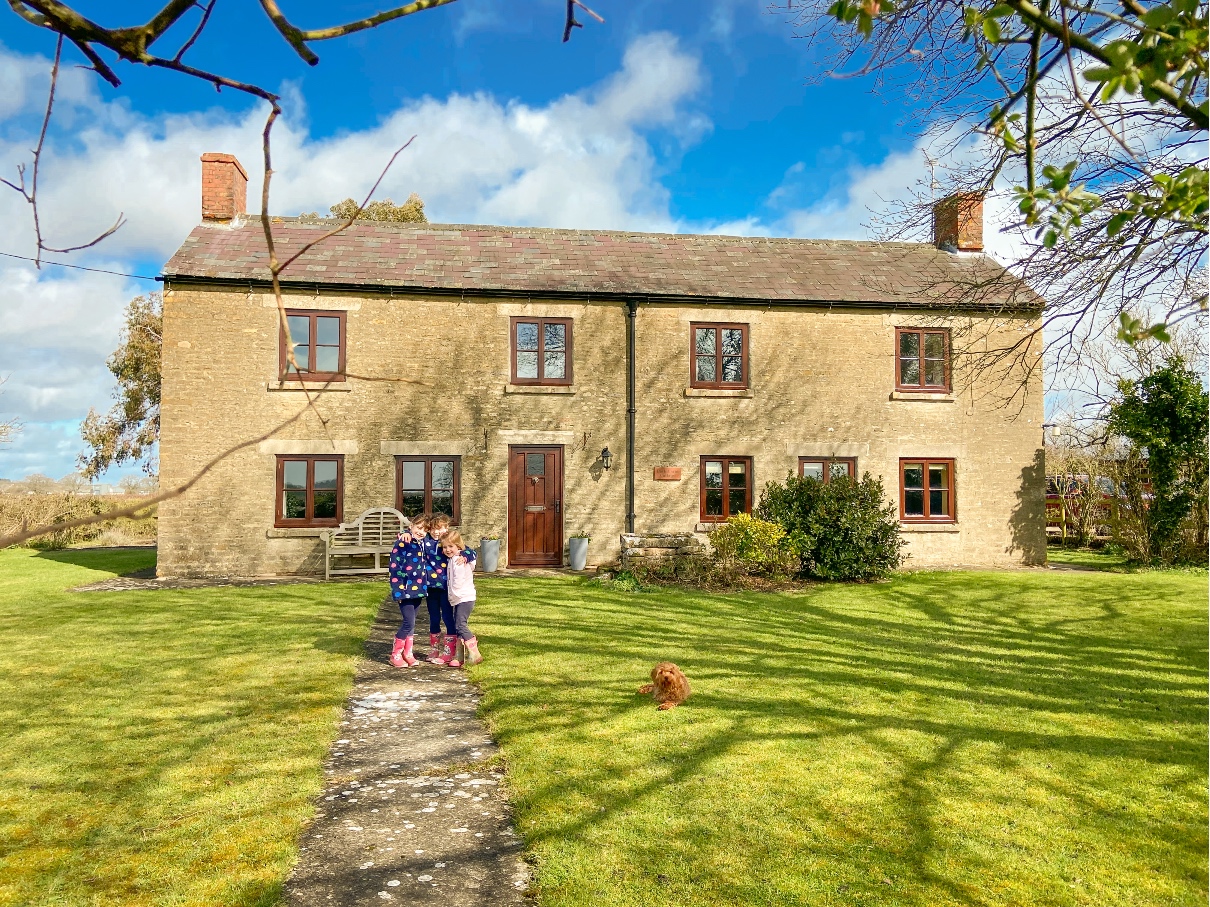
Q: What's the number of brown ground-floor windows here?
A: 5